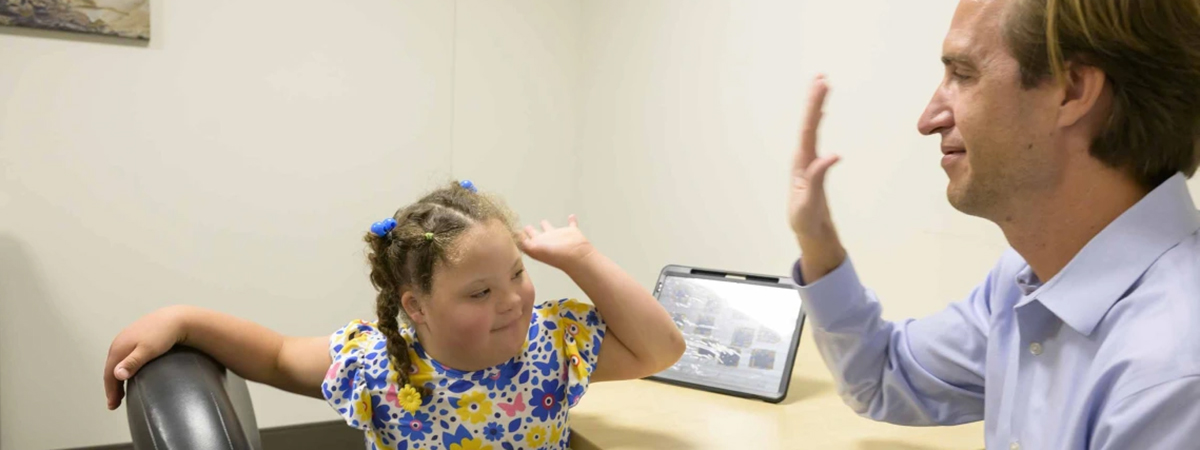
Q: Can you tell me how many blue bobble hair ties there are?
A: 2